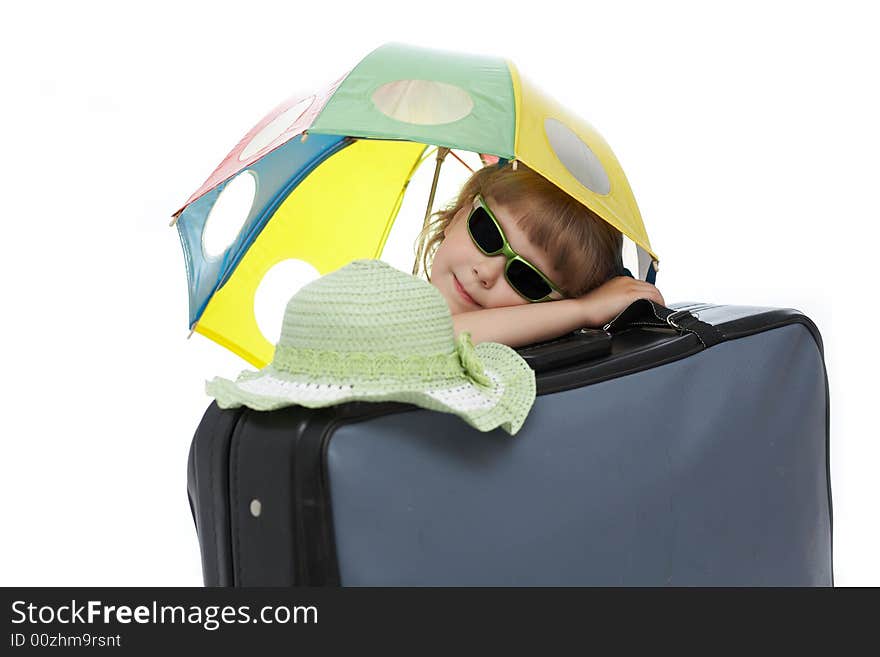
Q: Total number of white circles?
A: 5